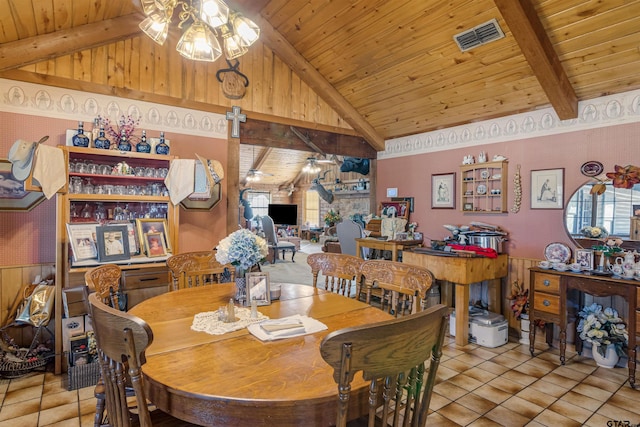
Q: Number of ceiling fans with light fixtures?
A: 2